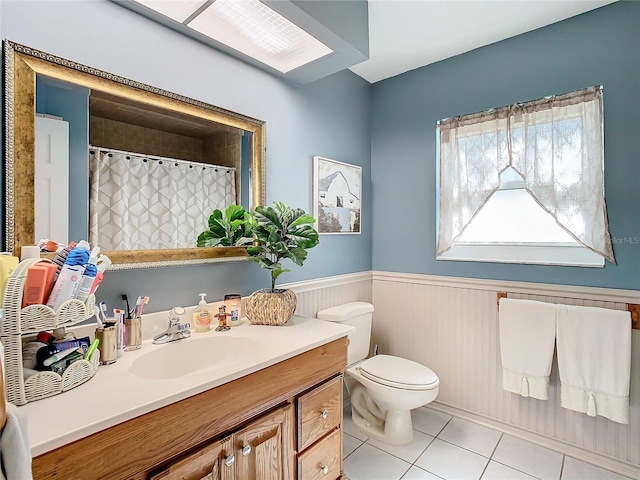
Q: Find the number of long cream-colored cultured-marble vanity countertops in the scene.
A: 1